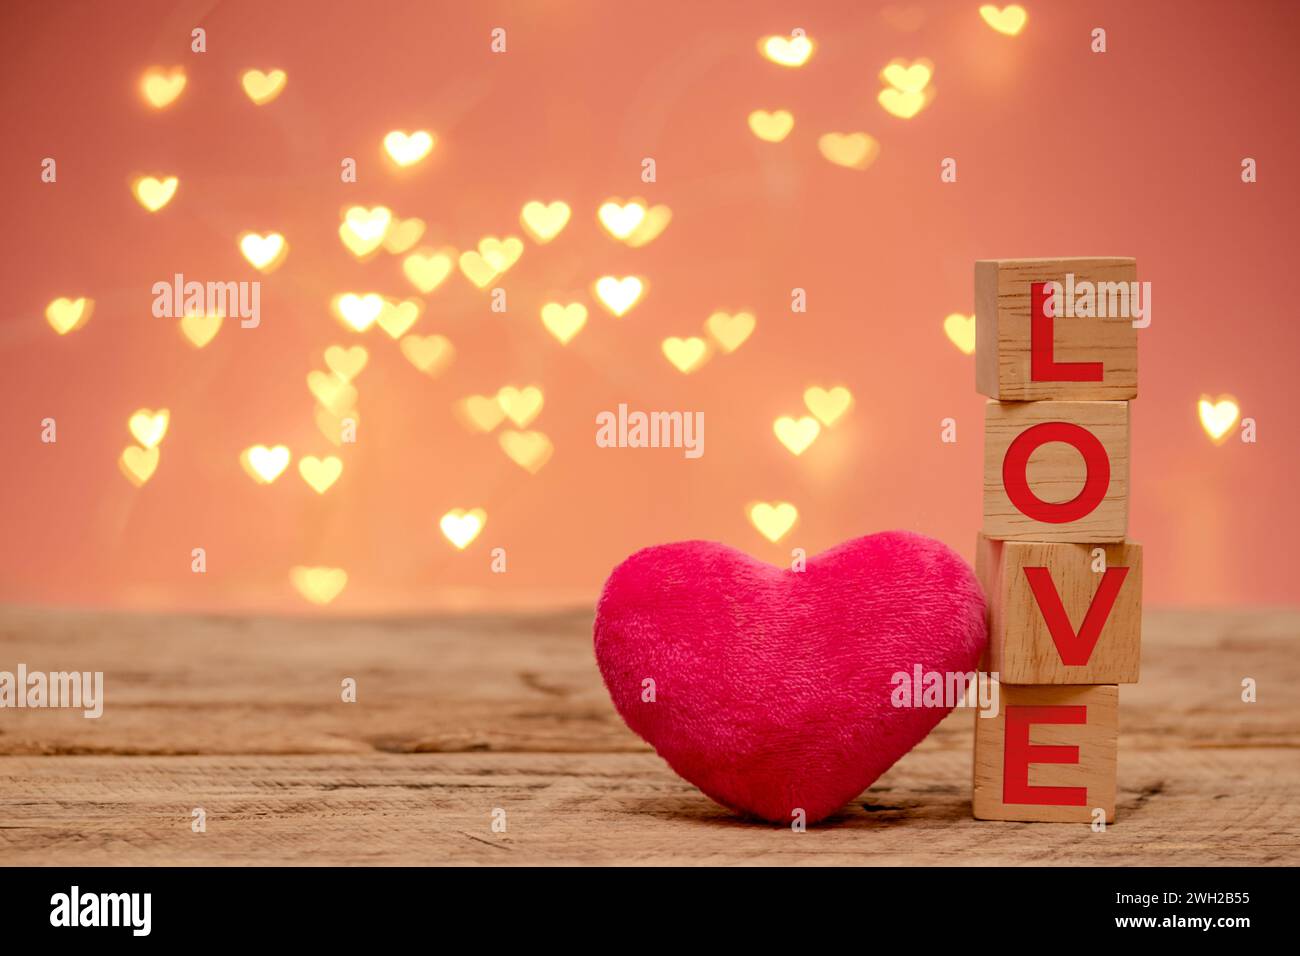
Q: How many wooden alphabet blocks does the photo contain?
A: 4